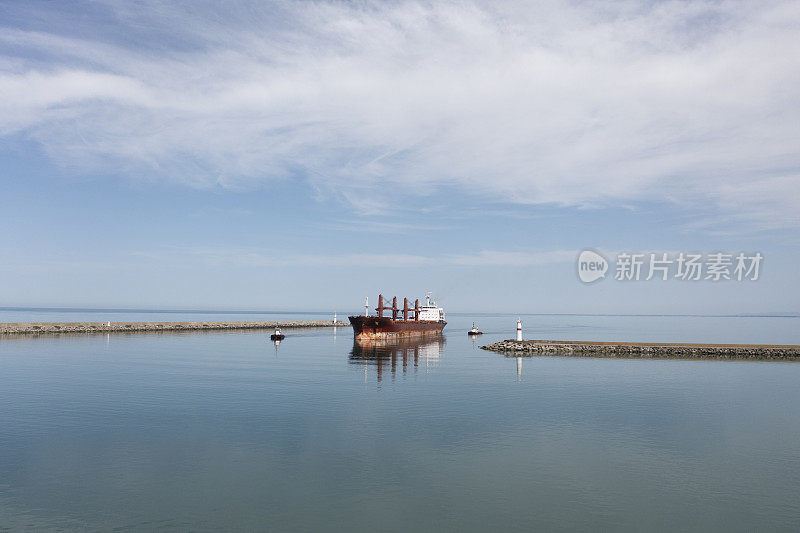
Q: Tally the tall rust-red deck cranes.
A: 4